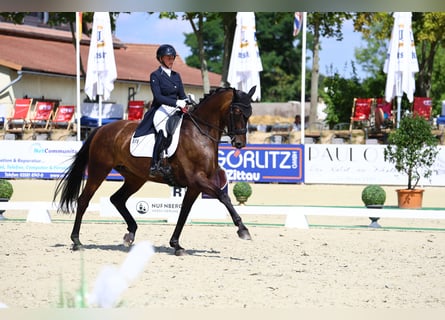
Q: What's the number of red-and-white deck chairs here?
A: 7